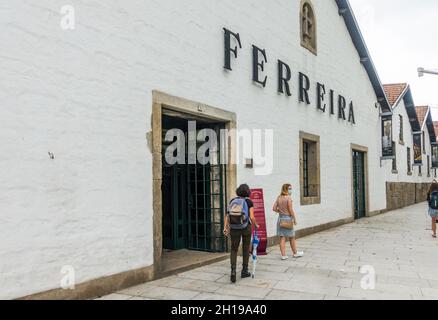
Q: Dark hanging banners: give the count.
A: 3